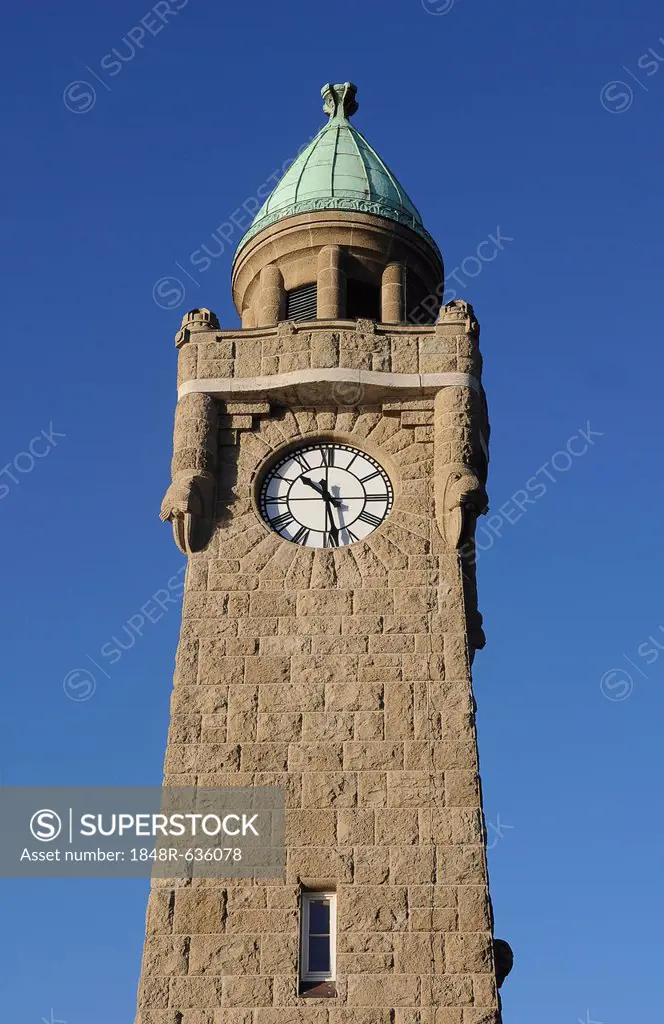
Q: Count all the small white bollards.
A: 0